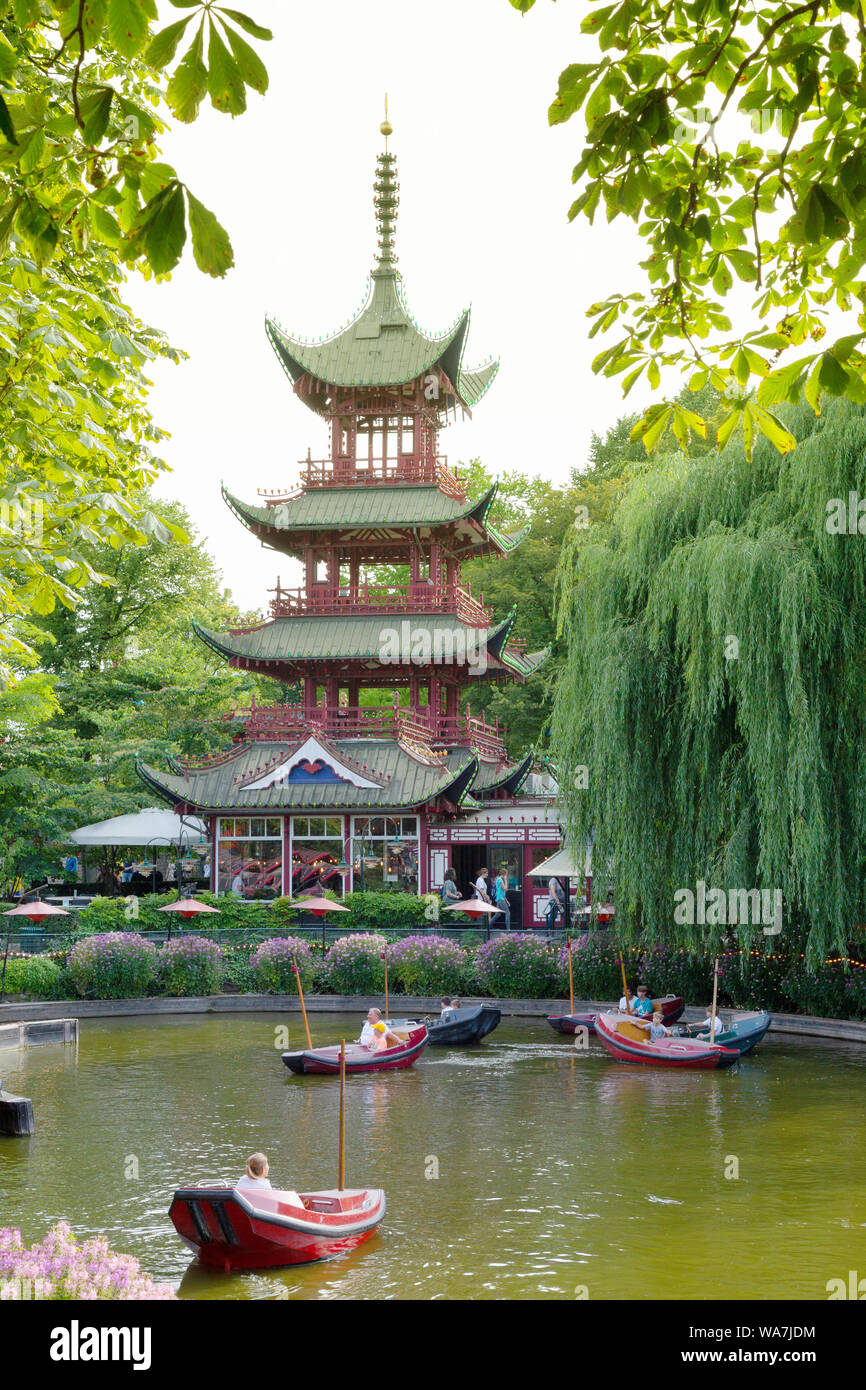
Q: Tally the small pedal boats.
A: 6